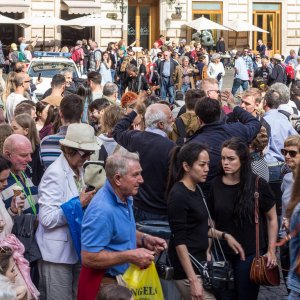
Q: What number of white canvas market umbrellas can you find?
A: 5